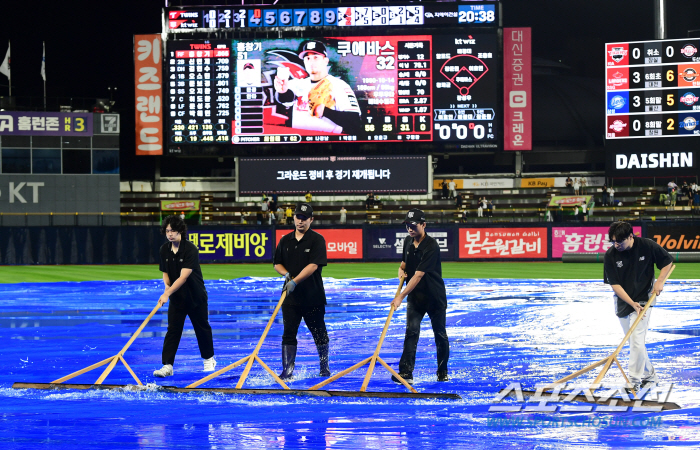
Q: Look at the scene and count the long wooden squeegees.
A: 4